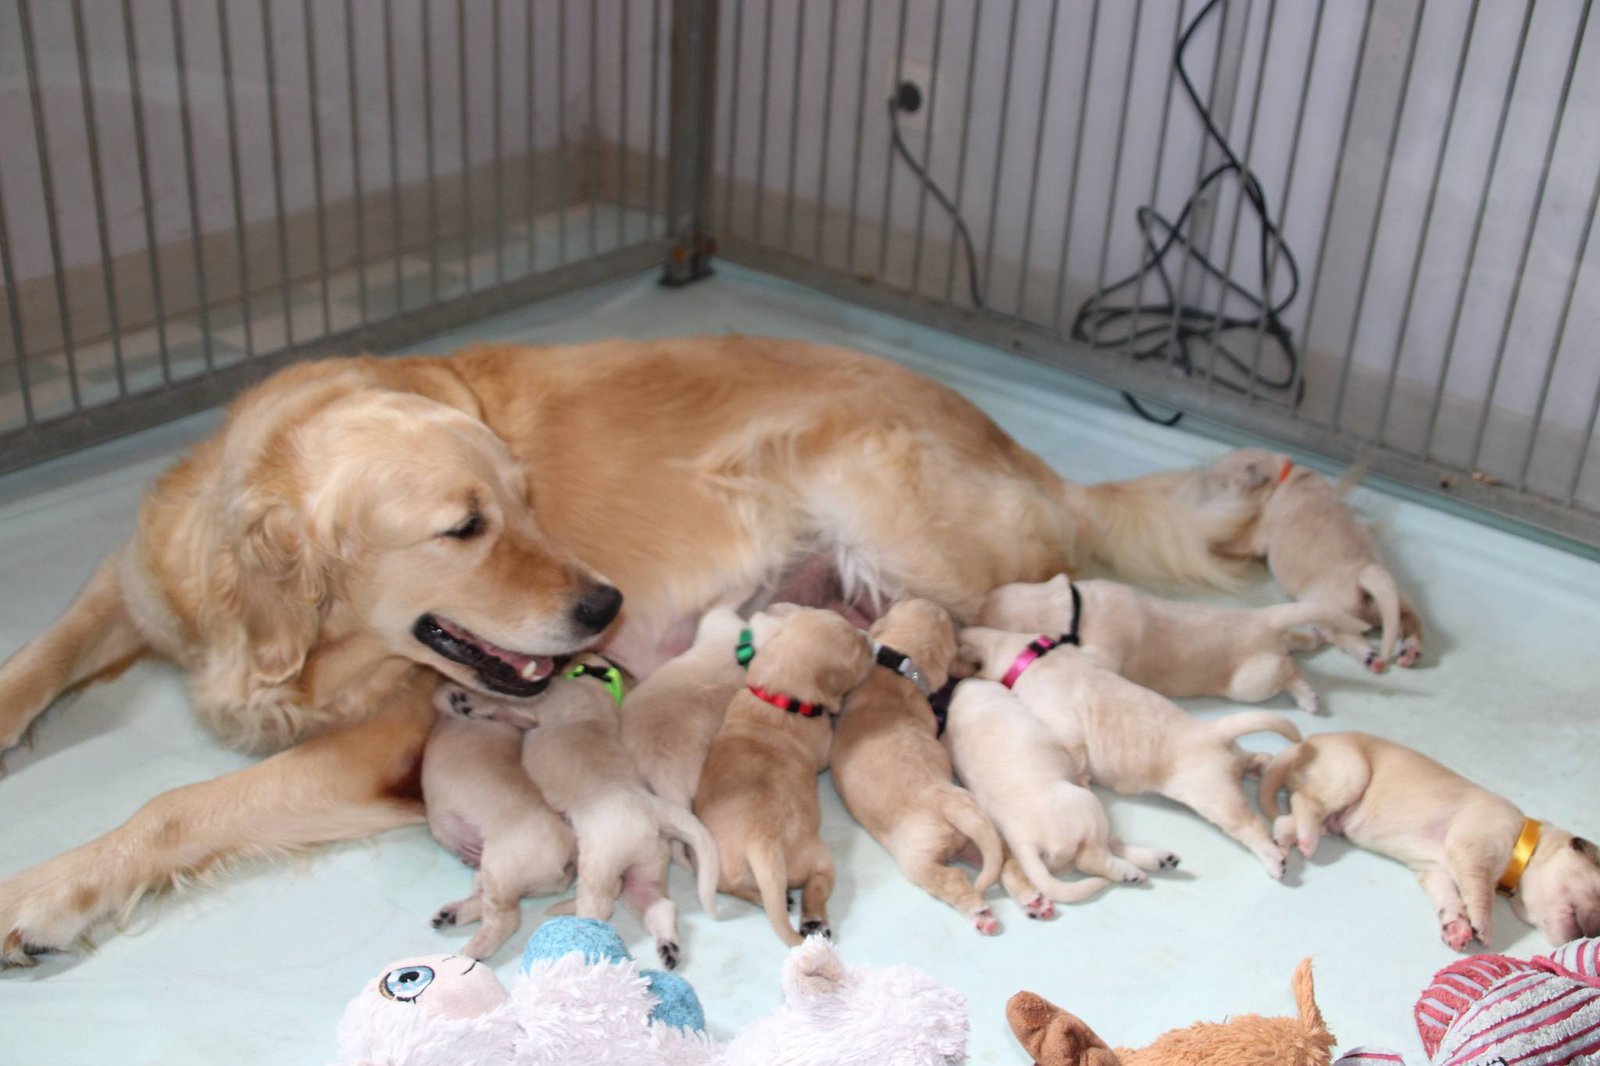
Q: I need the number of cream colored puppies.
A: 8